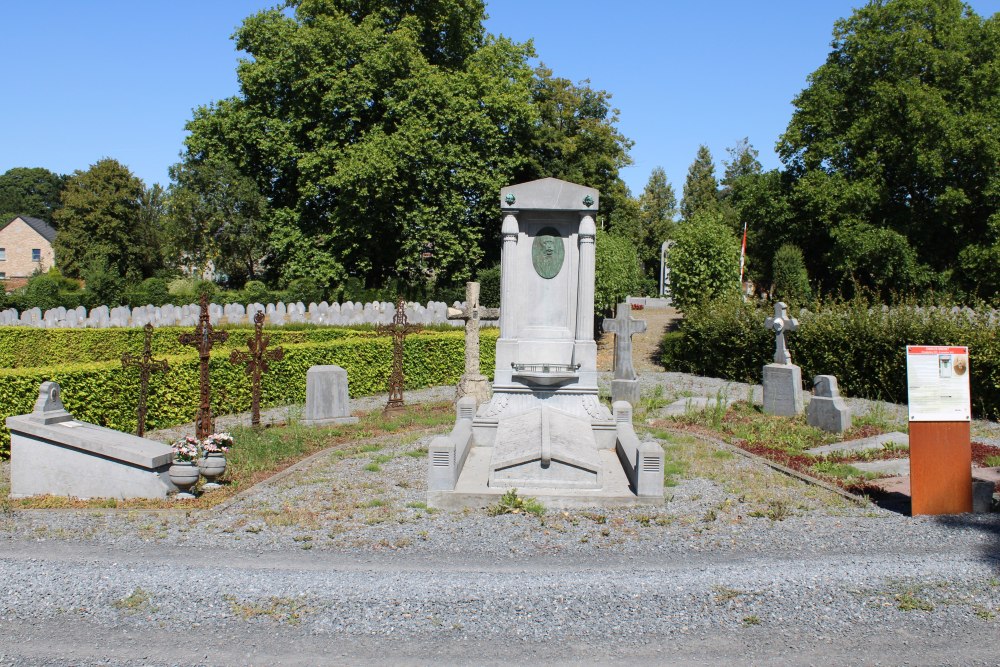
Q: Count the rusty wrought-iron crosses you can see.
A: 4